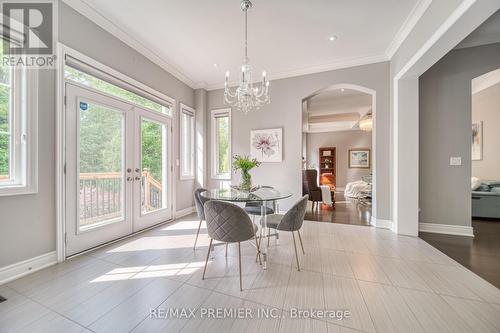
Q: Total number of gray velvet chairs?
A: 4